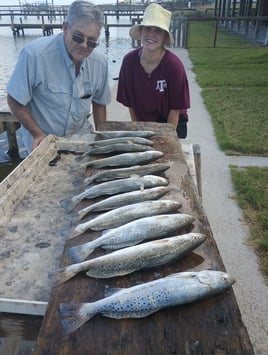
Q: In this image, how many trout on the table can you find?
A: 11